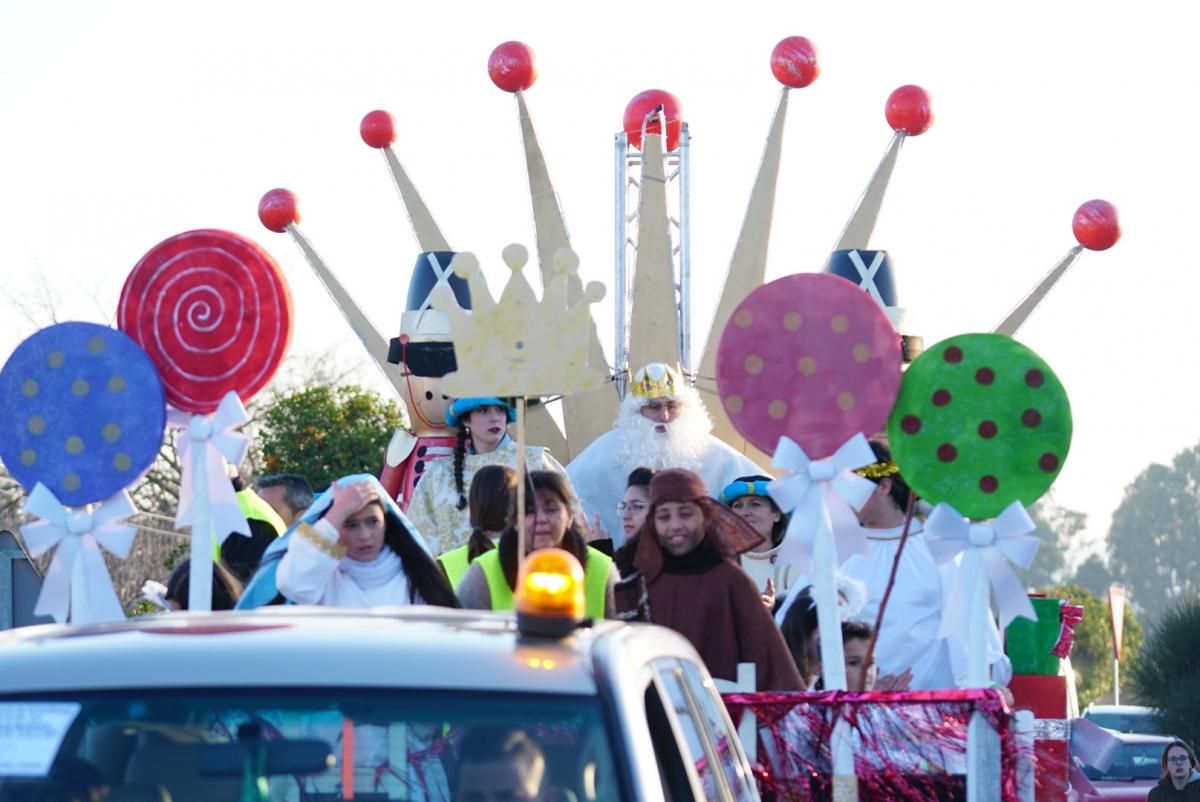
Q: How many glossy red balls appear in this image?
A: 7